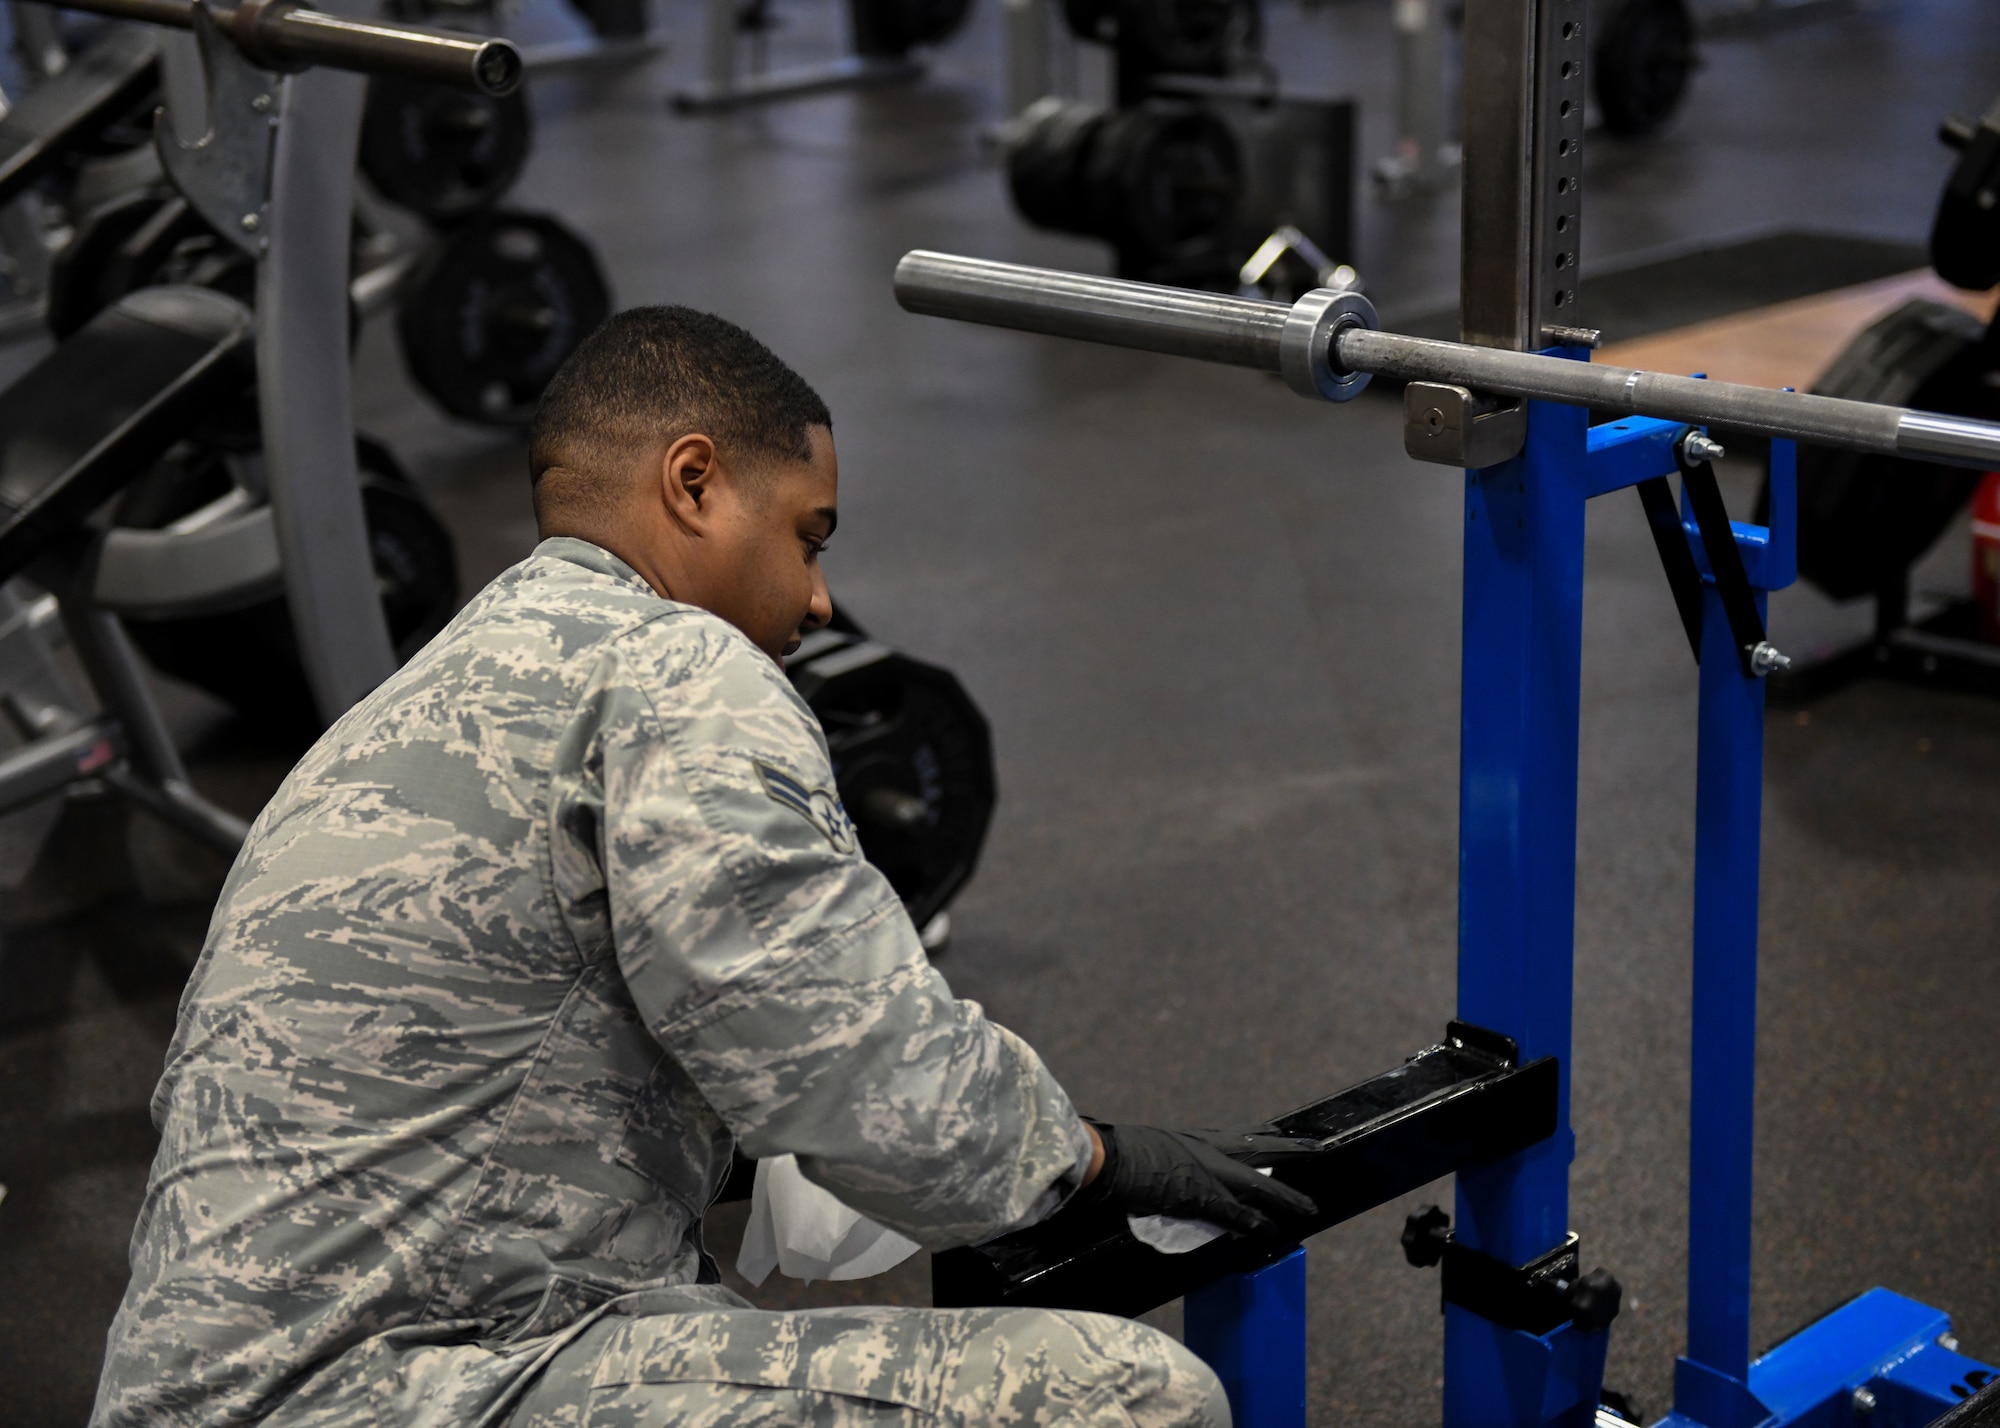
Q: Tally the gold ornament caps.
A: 0